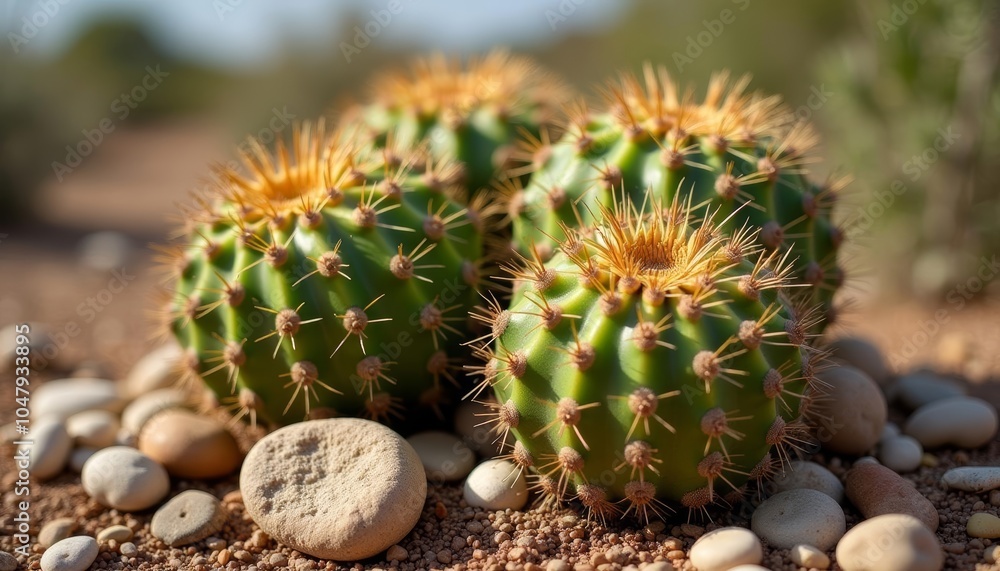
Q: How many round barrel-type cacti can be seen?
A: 4